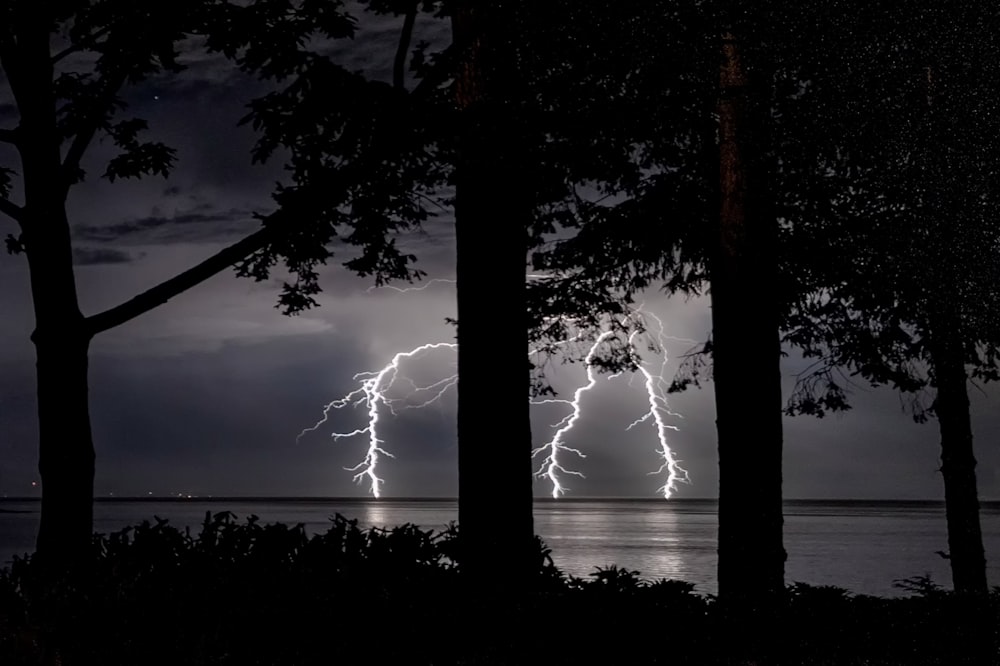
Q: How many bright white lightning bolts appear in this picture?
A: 3